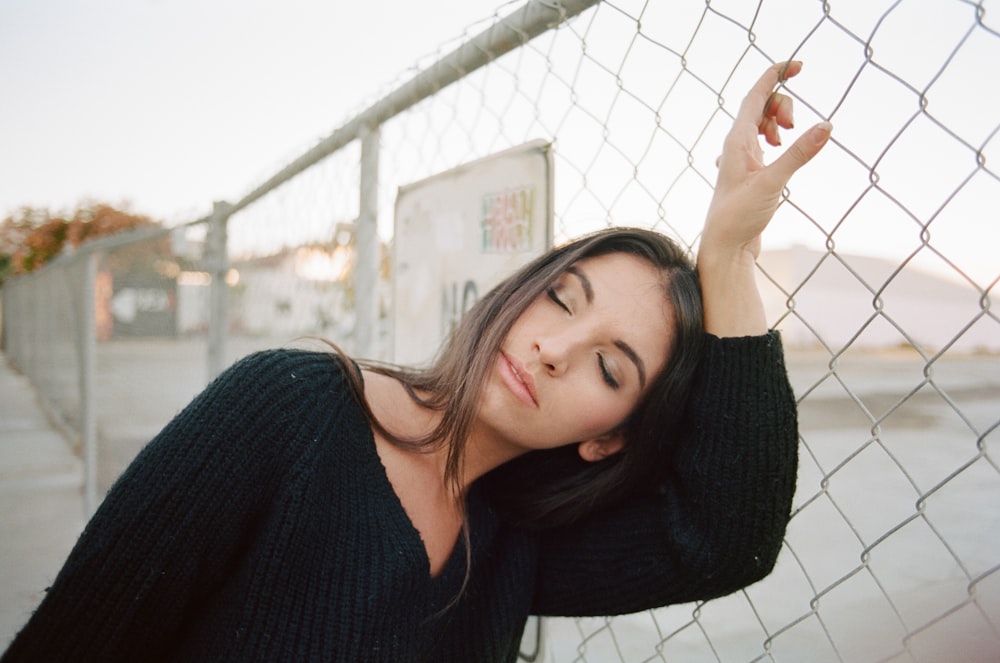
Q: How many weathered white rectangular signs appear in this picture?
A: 1